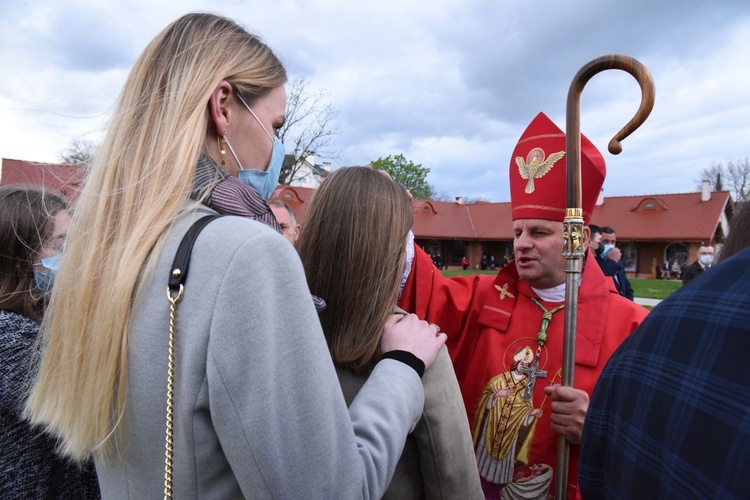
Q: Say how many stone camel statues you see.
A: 0